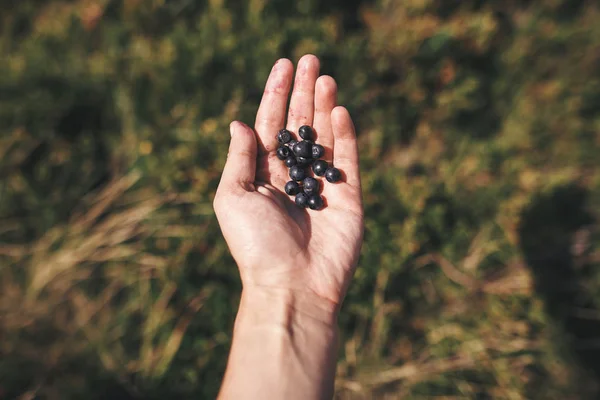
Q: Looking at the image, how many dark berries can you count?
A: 15